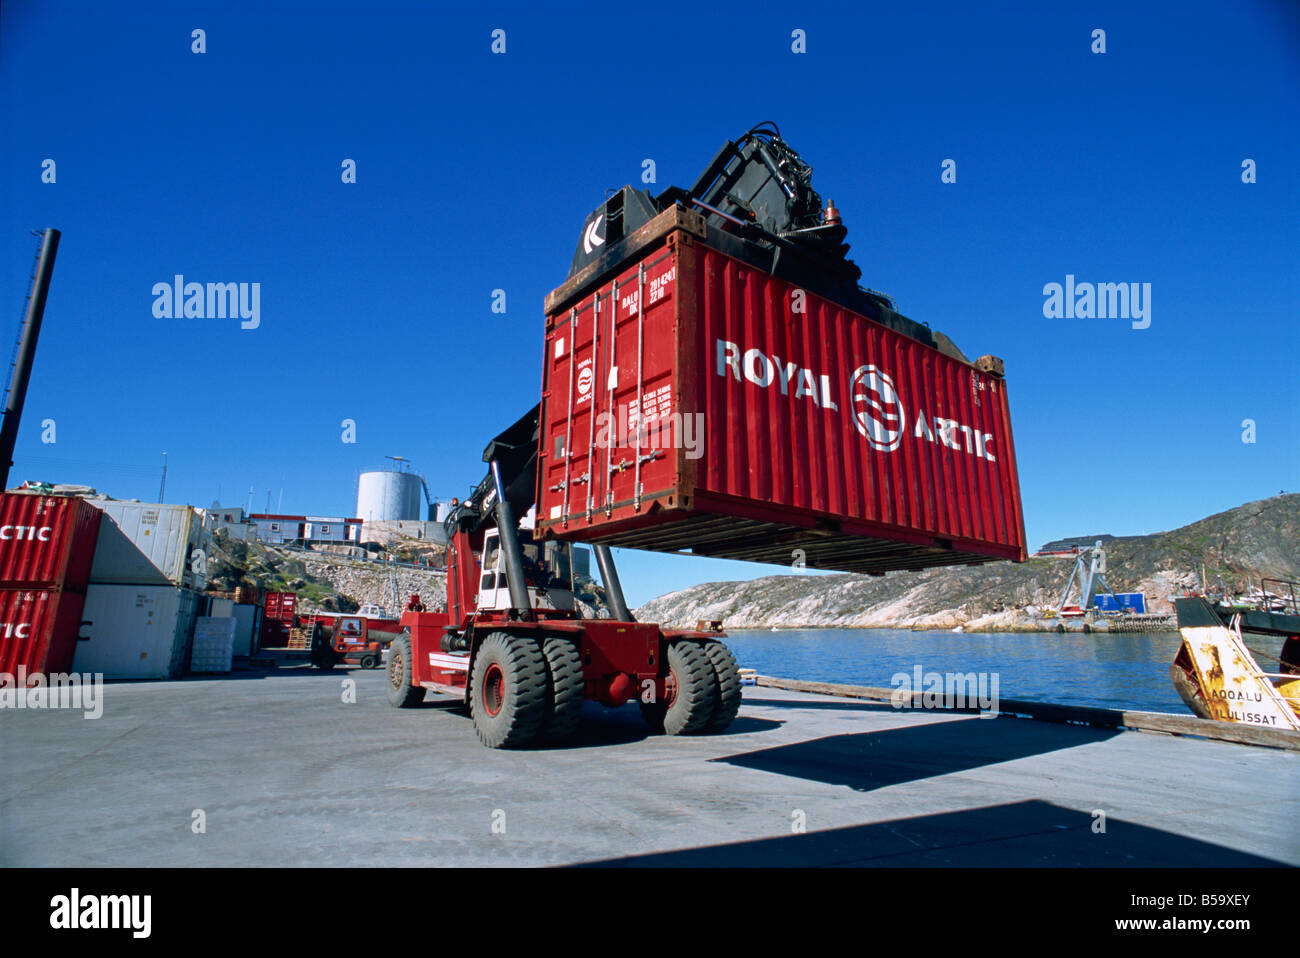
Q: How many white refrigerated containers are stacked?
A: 2